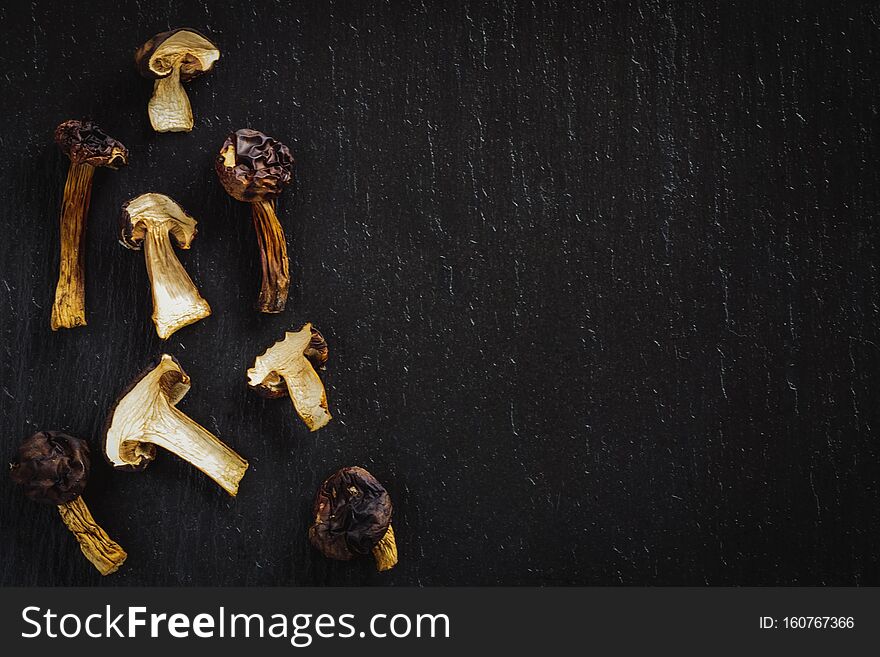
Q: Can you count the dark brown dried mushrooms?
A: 4